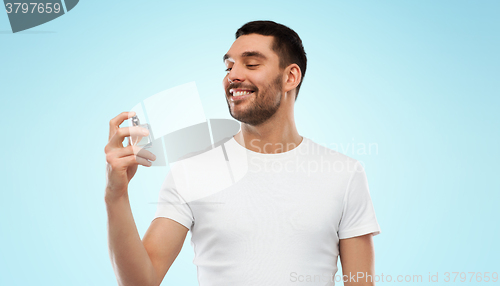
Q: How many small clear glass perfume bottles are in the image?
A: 1